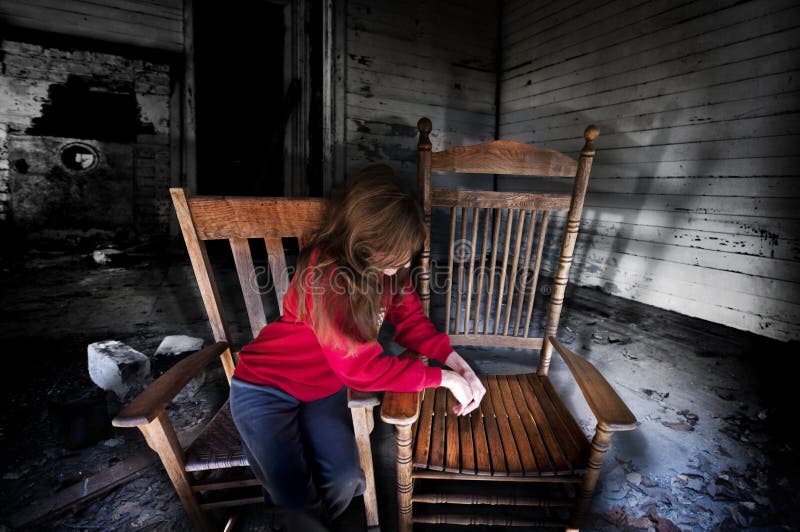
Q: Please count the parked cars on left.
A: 0